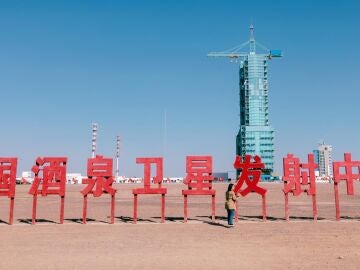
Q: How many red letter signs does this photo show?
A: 8